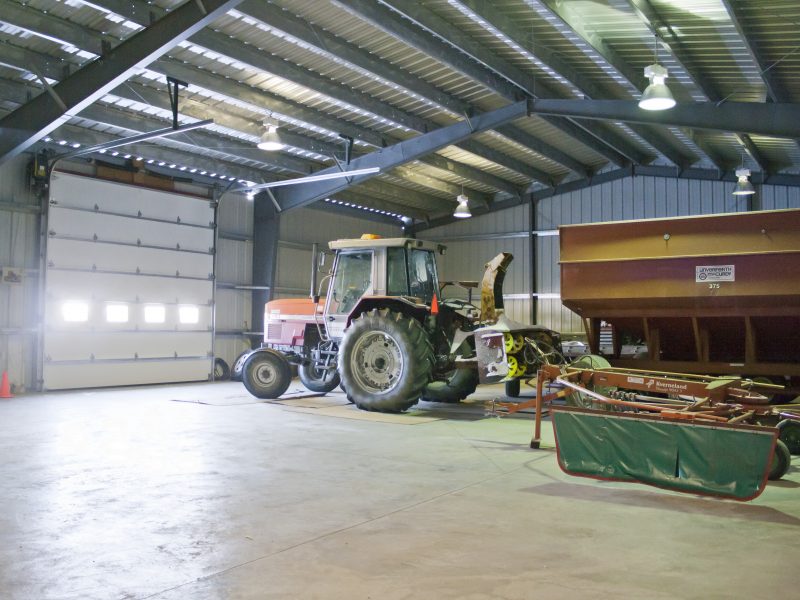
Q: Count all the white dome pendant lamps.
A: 4